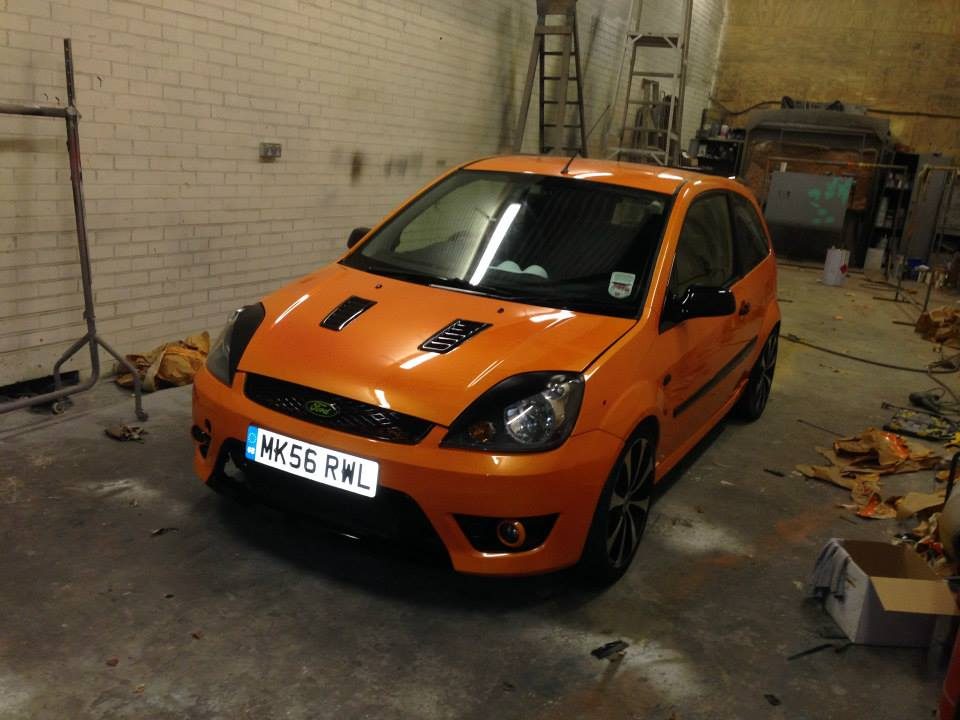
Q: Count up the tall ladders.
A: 2